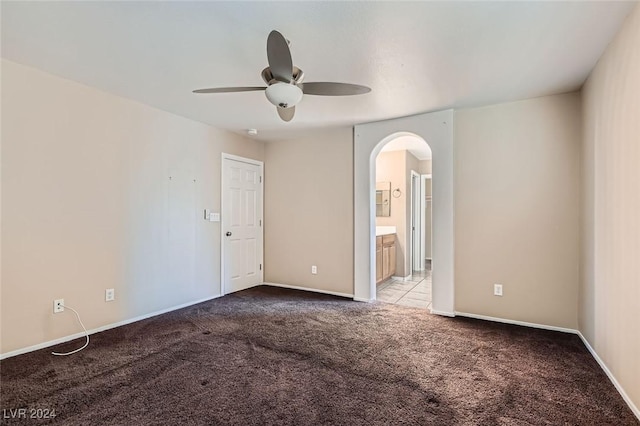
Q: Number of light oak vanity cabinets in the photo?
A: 1